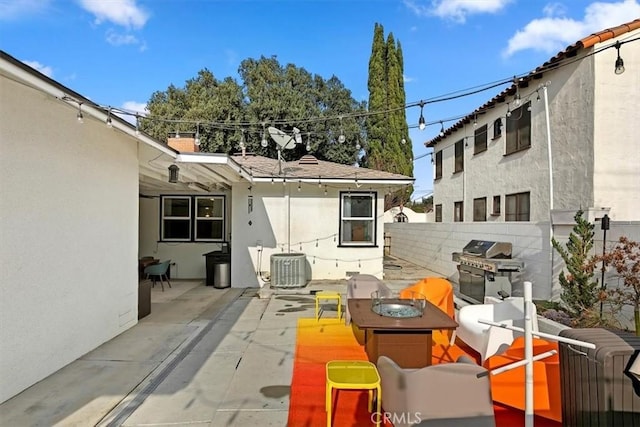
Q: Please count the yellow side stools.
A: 2